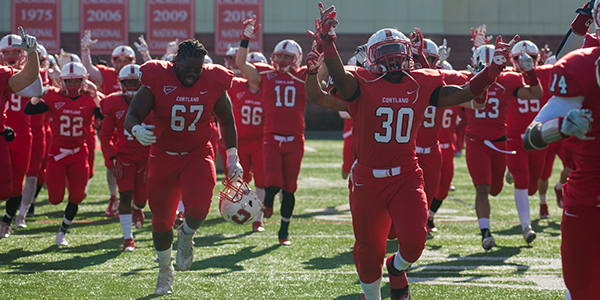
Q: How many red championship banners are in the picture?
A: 4